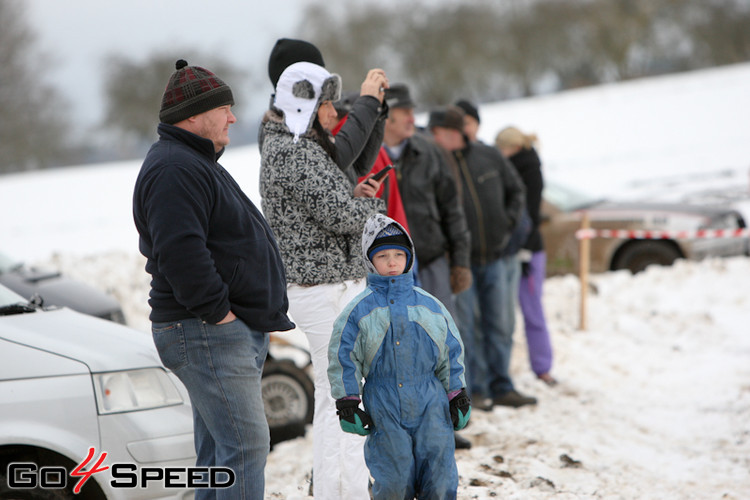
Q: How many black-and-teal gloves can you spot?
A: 2